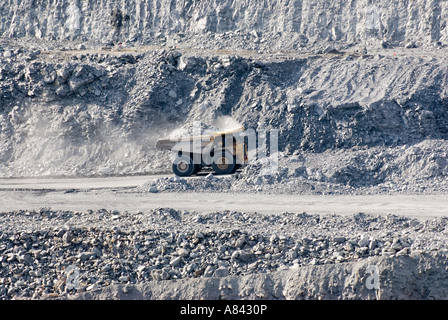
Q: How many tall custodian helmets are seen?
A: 0